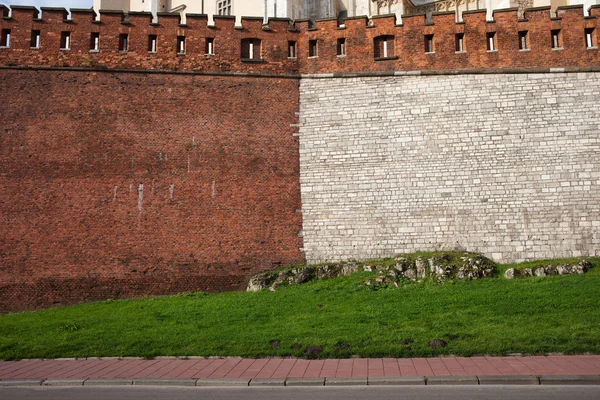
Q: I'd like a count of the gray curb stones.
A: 12